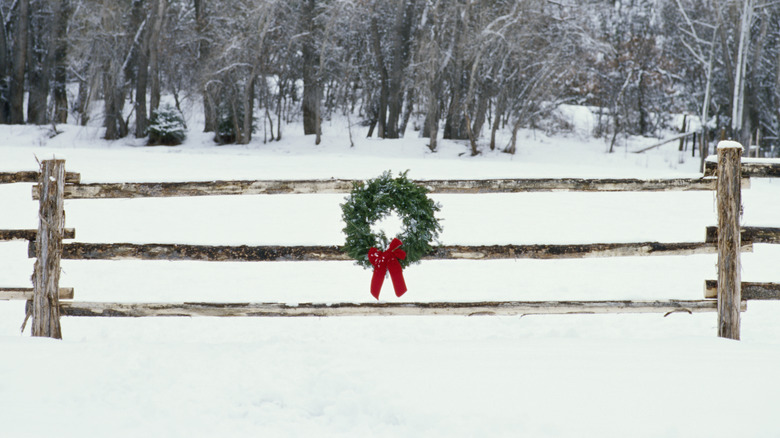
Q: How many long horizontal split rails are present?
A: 3